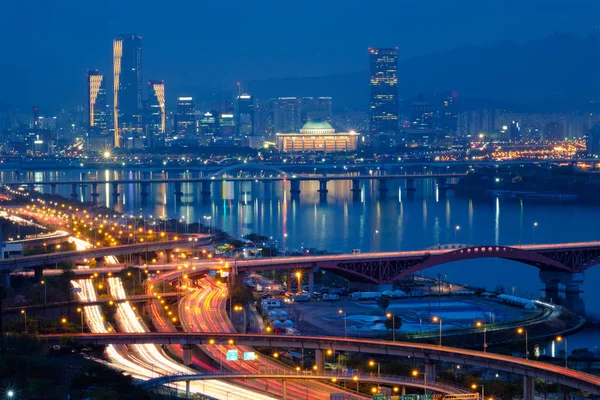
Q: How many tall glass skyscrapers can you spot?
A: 4